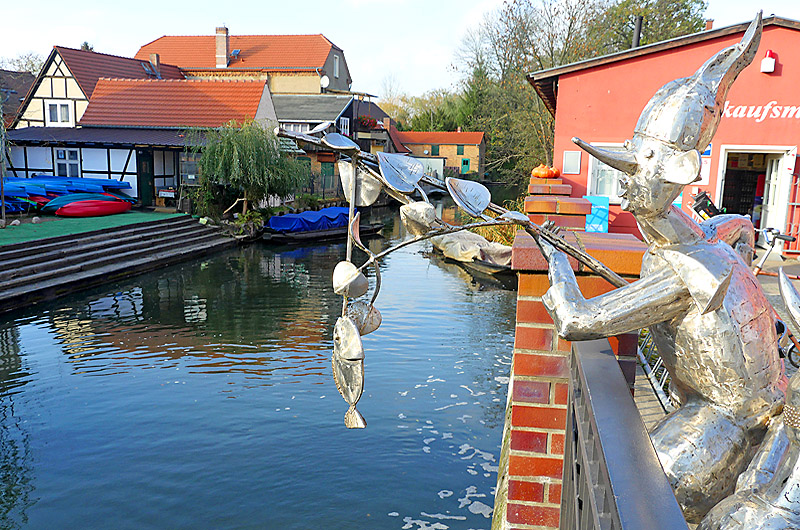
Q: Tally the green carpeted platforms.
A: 1